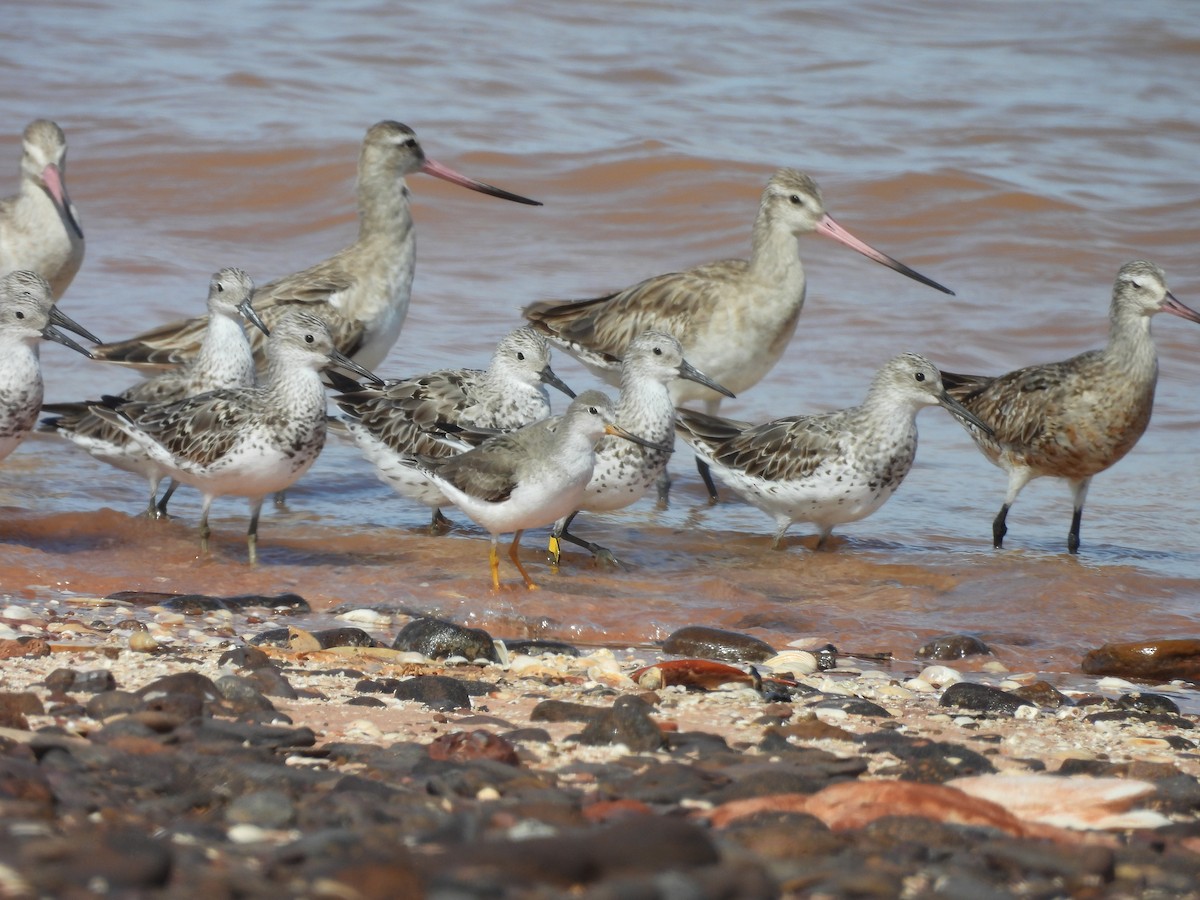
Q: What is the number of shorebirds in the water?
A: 12